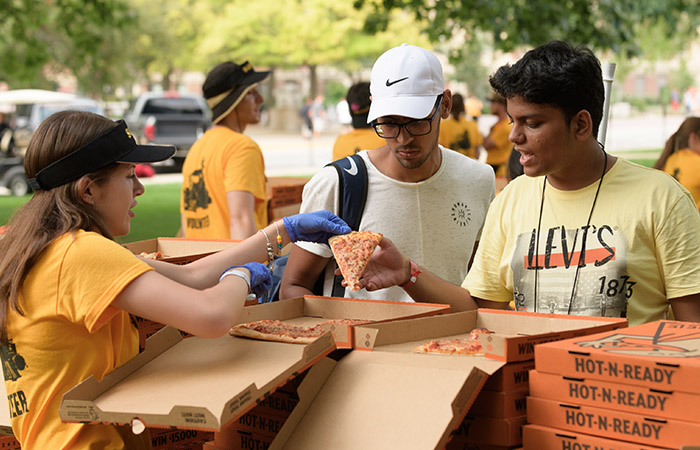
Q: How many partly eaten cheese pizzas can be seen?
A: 2